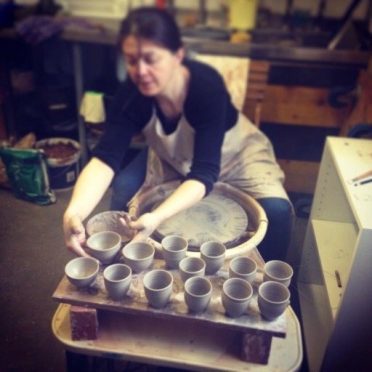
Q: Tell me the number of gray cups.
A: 13